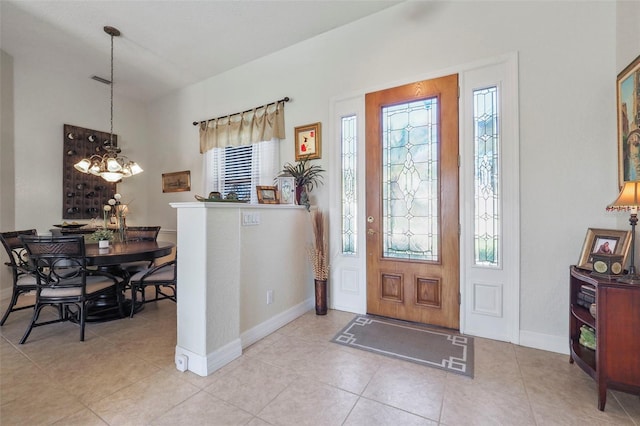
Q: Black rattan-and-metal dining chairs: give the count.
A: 4